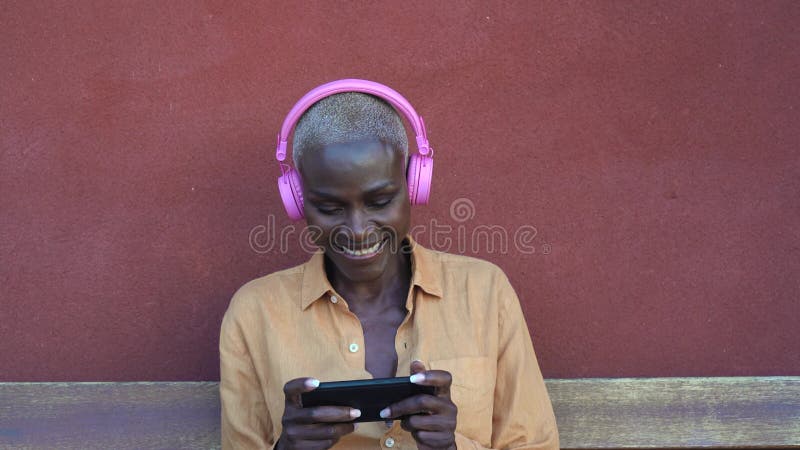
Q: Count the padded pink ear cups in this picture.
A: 2